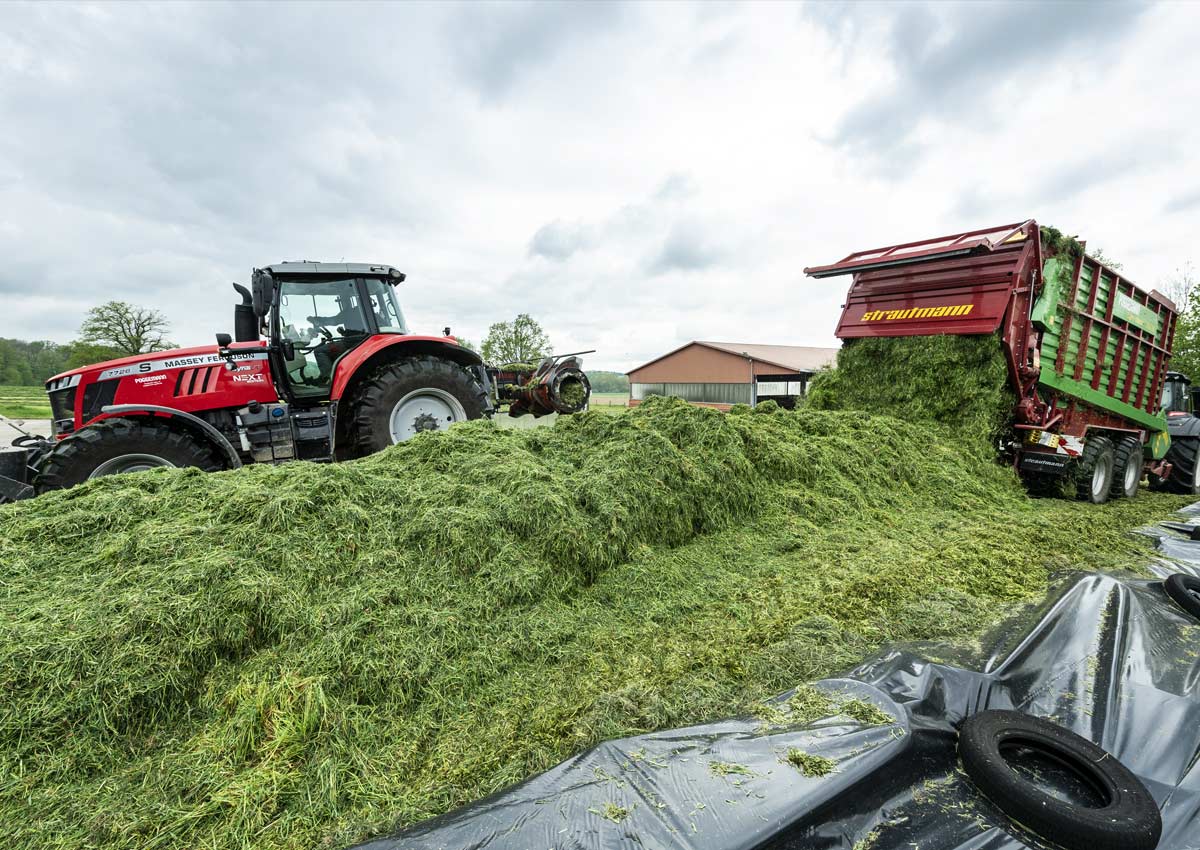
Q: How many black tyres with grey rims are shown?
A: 5